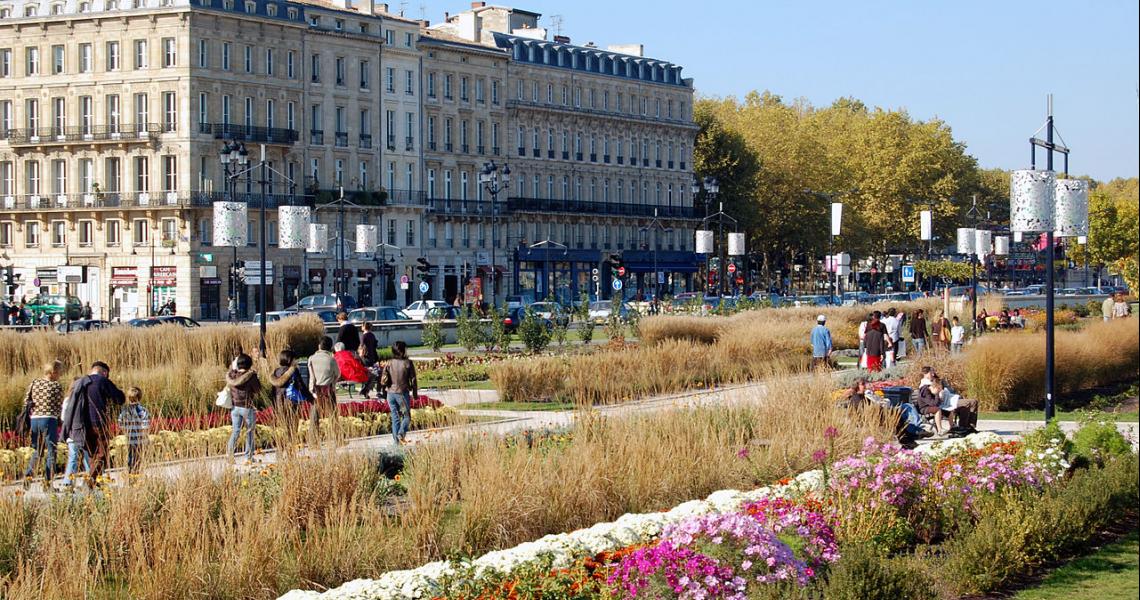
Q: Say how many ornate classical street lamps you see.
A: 3